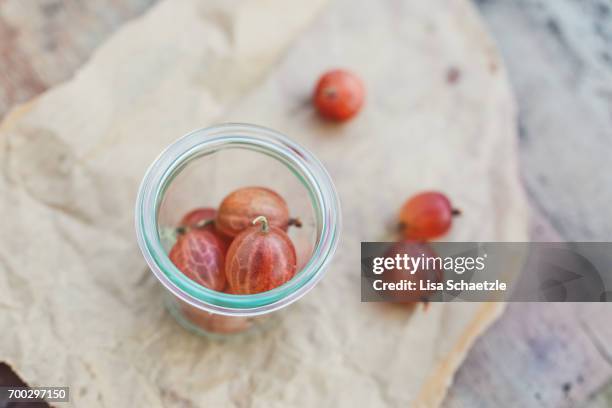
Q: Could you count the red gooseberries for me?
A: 7